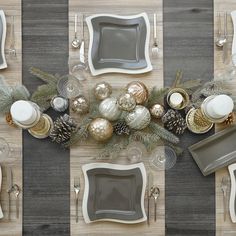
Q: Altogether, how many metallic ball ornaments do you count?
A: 8